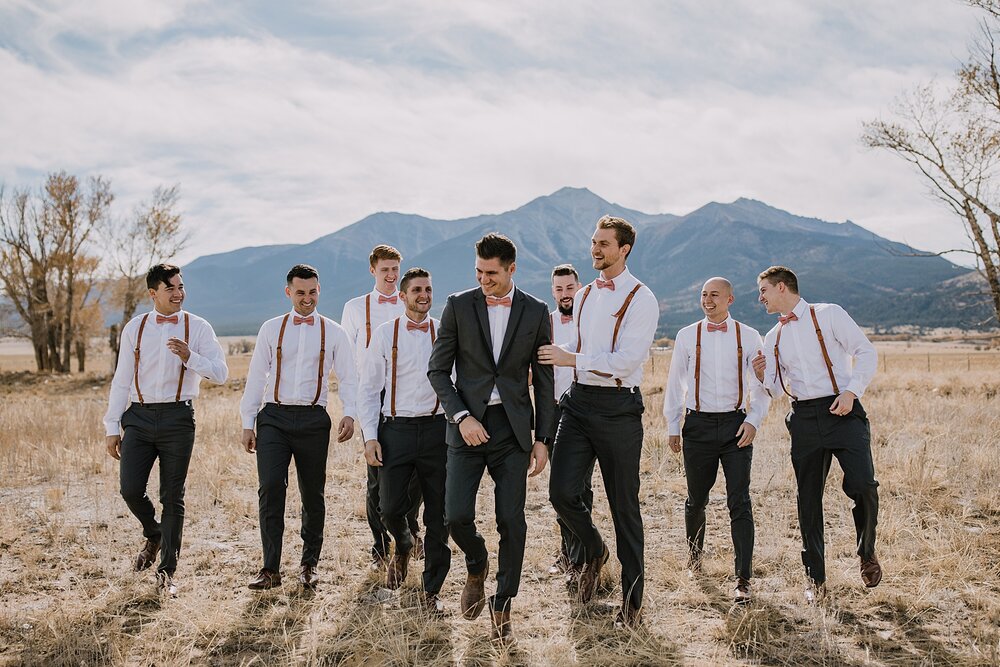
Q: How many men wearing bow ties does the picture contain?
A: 9